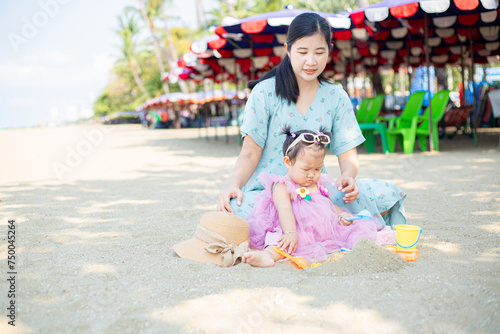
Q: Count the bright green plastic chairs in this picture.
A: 4